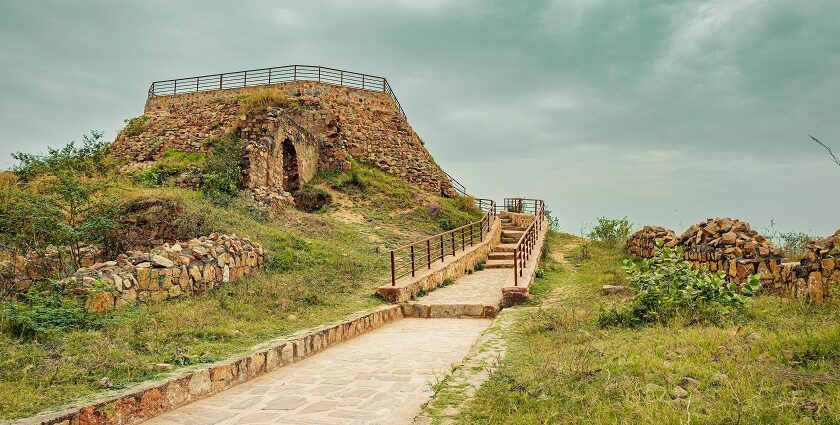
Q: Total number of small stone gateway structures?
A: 1